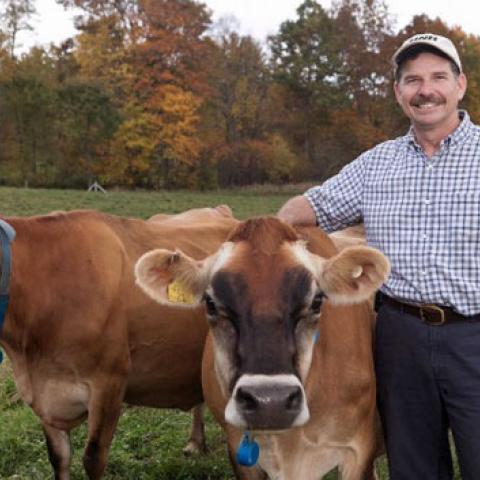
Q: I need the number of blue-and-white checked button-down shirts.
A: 1